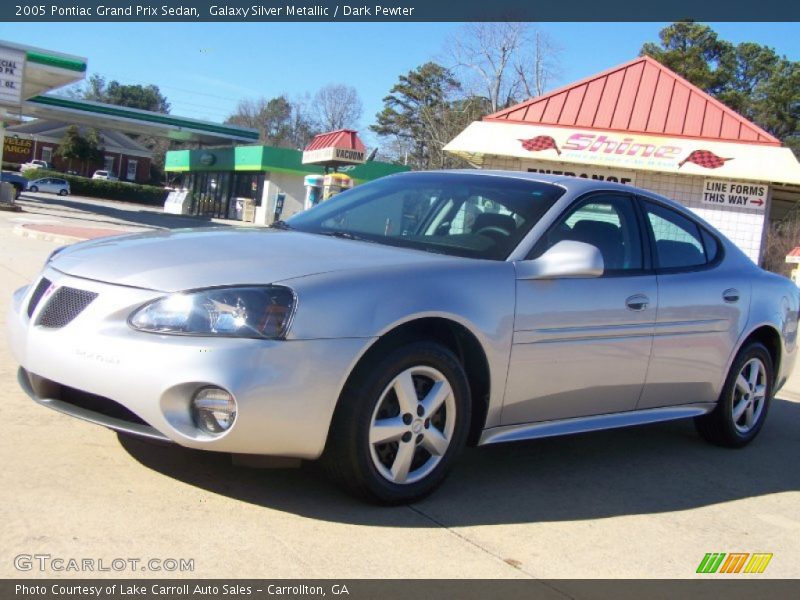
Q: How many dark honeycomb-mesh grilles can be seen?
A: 2